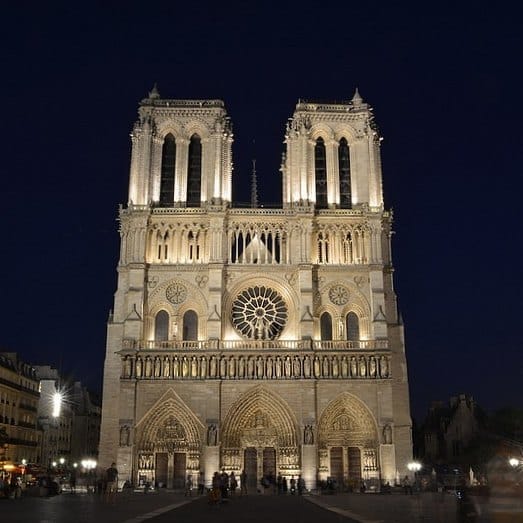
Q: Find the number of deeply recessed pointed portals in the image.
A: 3